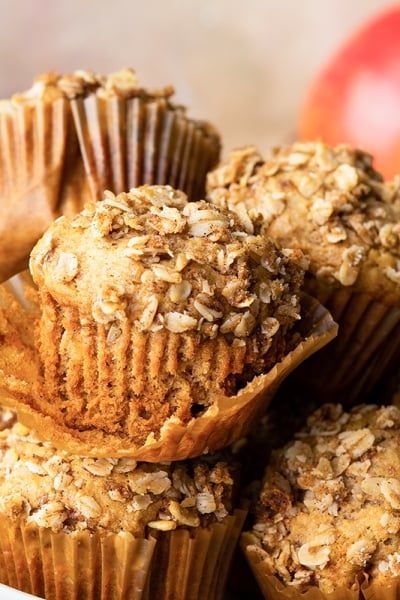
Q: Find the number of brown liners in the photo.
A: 5